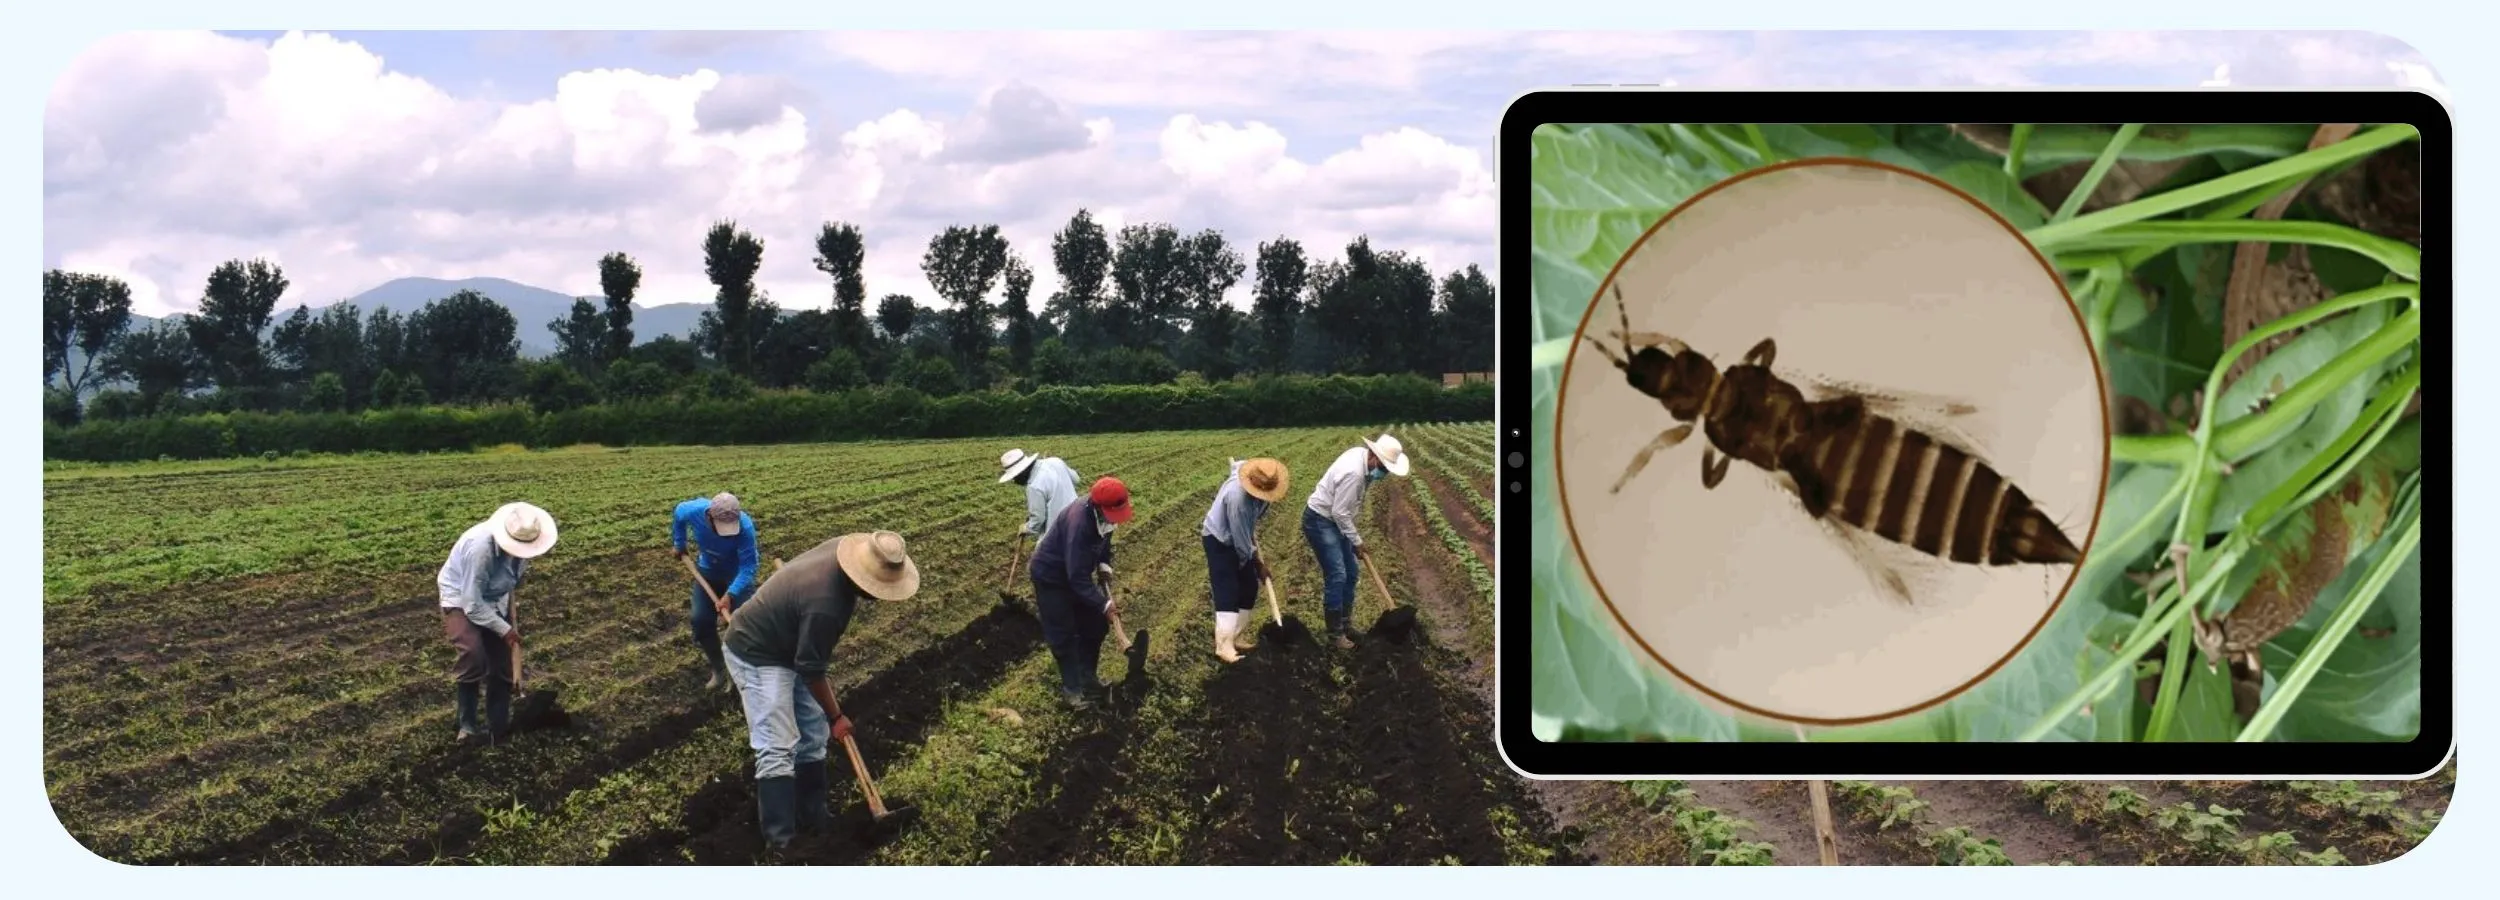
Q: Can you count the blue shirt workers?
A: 1